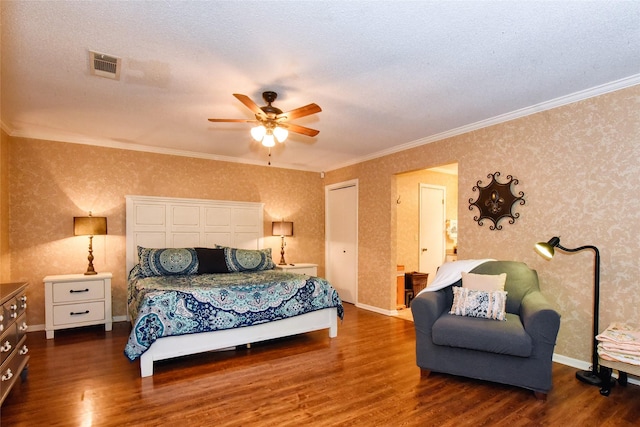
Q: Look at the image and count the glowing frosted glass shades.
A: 3